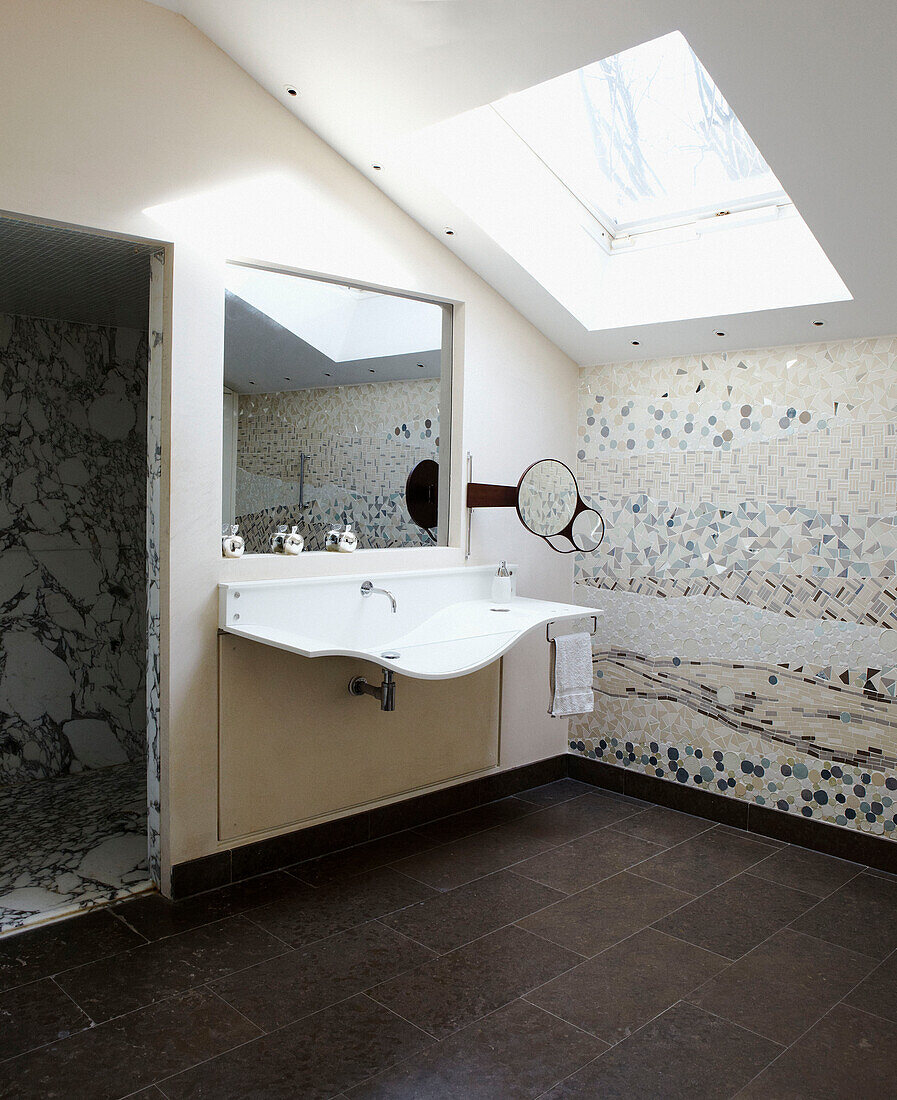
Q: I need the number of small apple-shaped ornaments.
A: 3